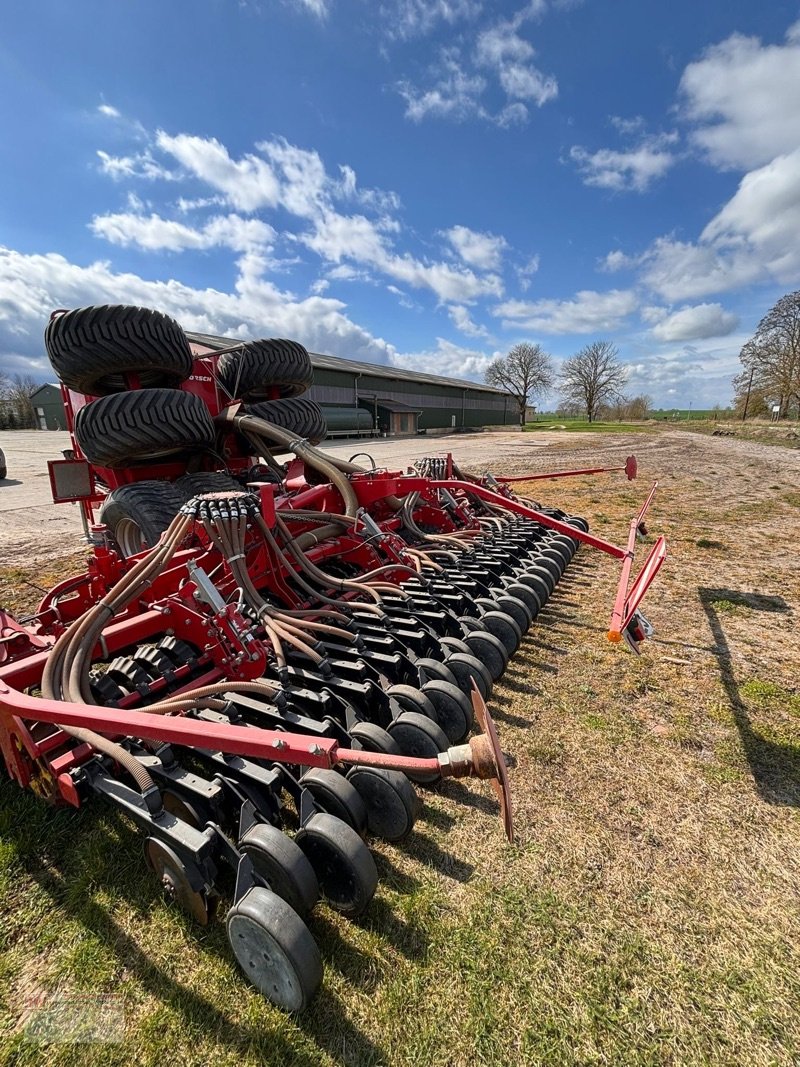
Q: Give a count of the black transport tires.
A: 6